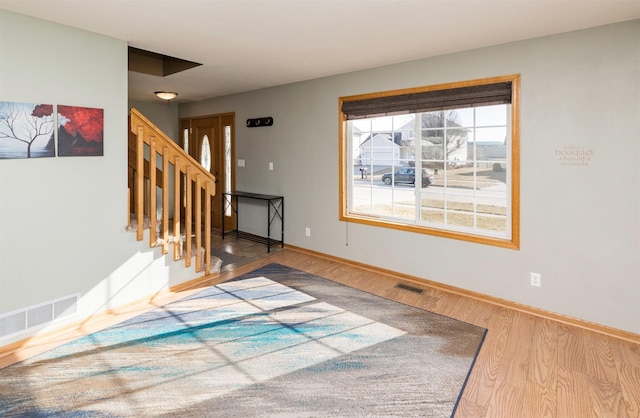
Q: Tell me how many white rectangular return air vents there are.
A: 1